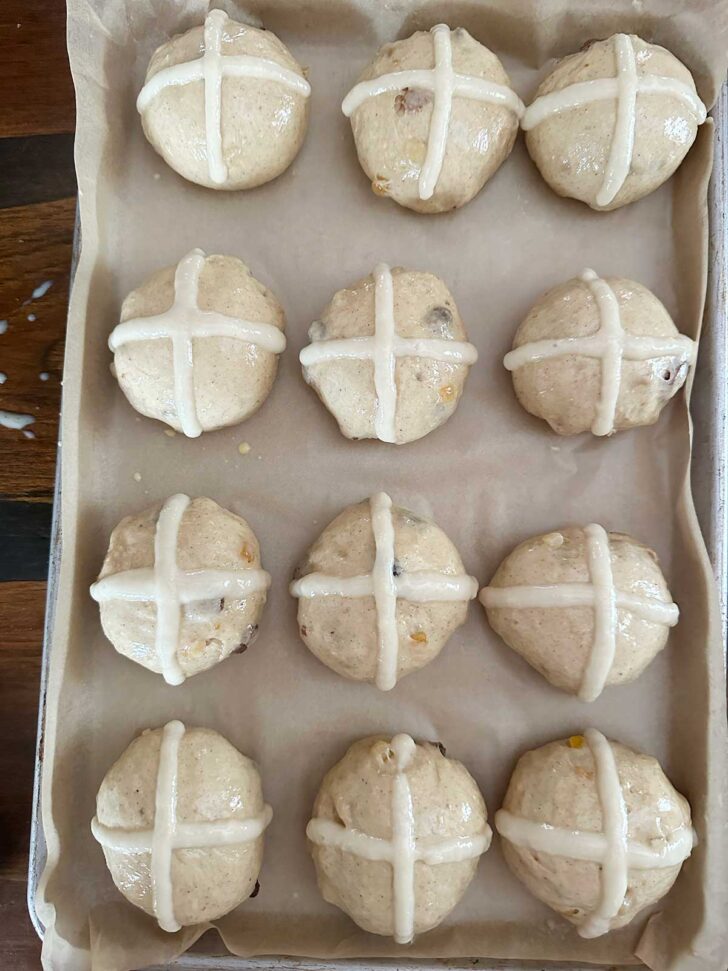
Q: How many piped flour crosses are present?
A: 12